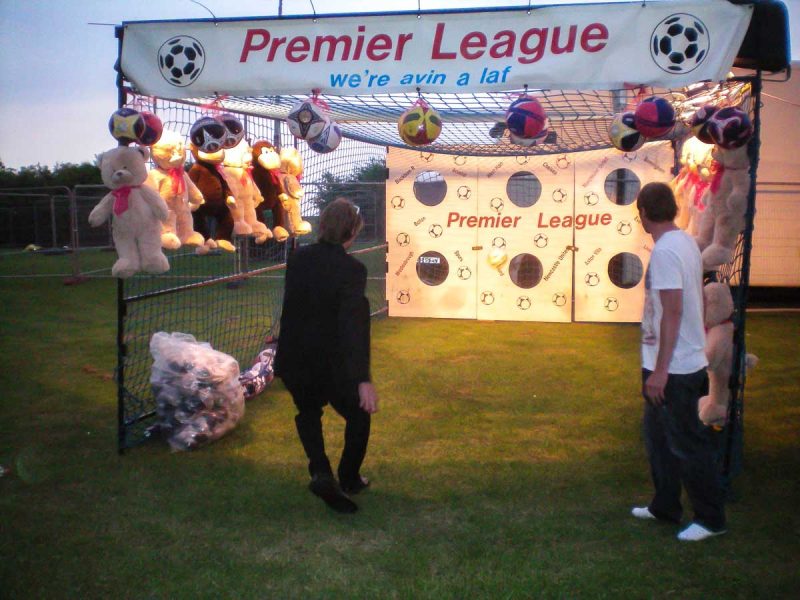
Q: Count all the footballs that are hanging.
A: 13